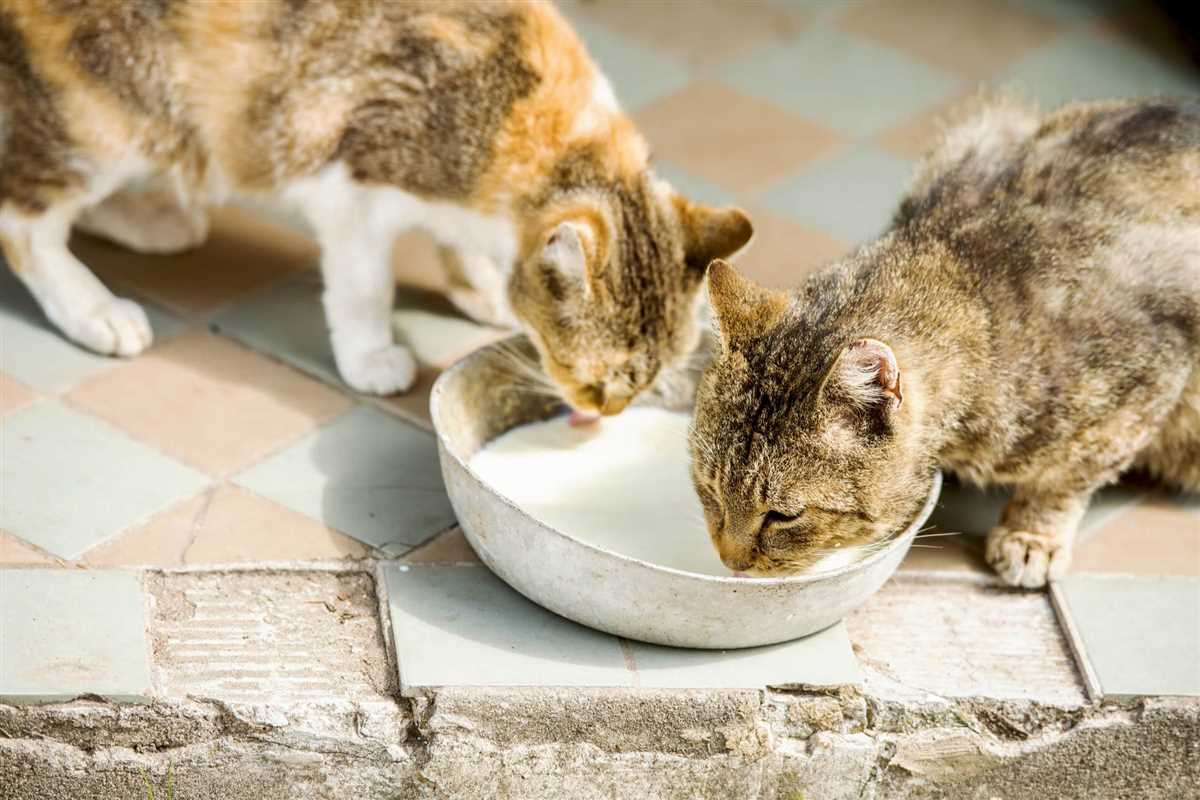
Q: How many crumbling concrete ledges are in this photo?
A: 1